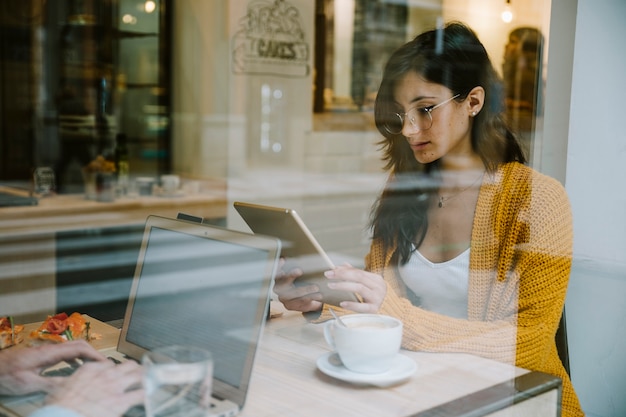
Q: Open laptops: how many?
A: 1